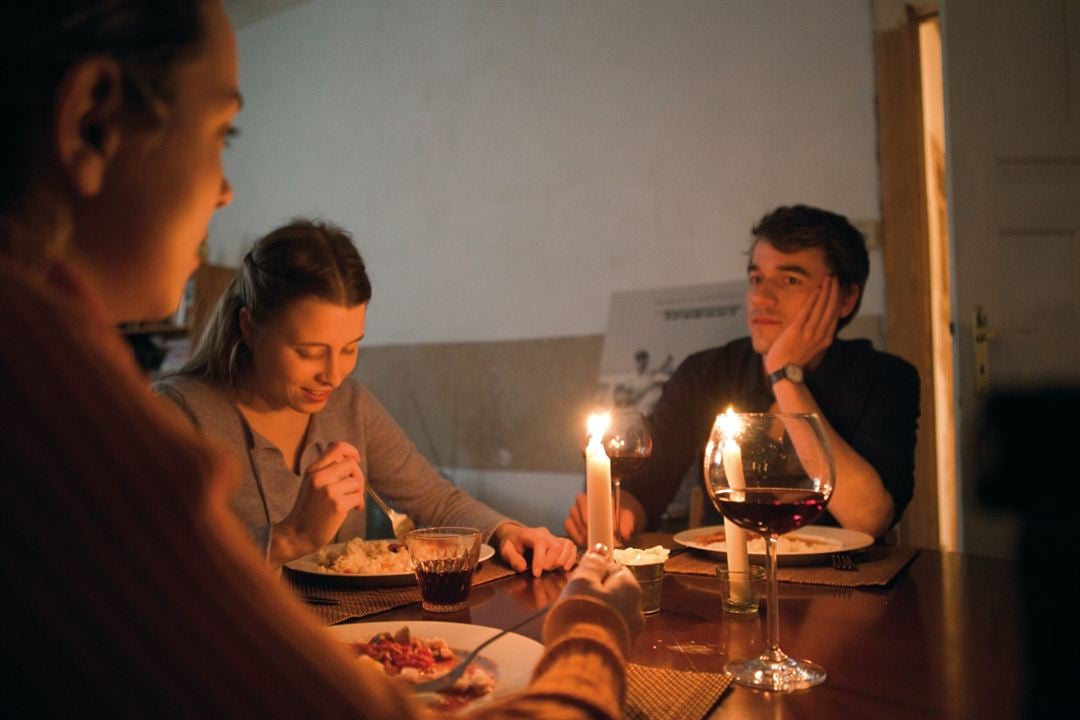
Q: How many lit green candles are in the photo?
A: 0